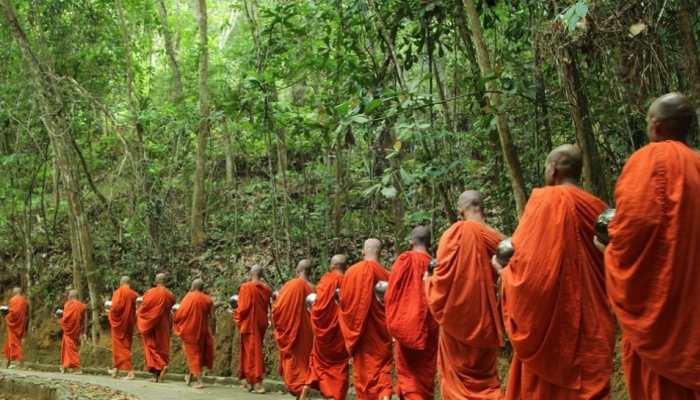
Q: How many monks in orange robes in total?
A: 13